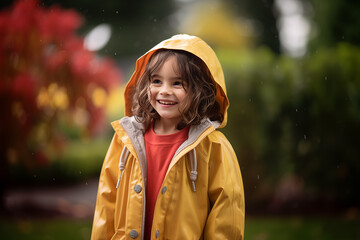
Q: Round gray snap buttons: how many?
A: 4